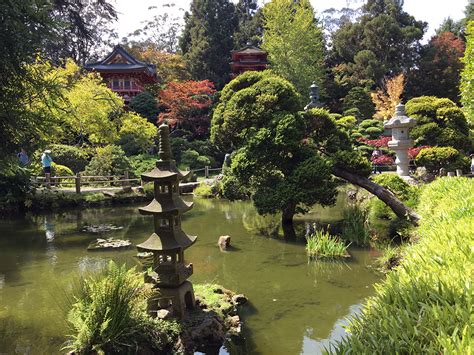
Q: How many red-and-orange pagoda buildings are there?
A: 2